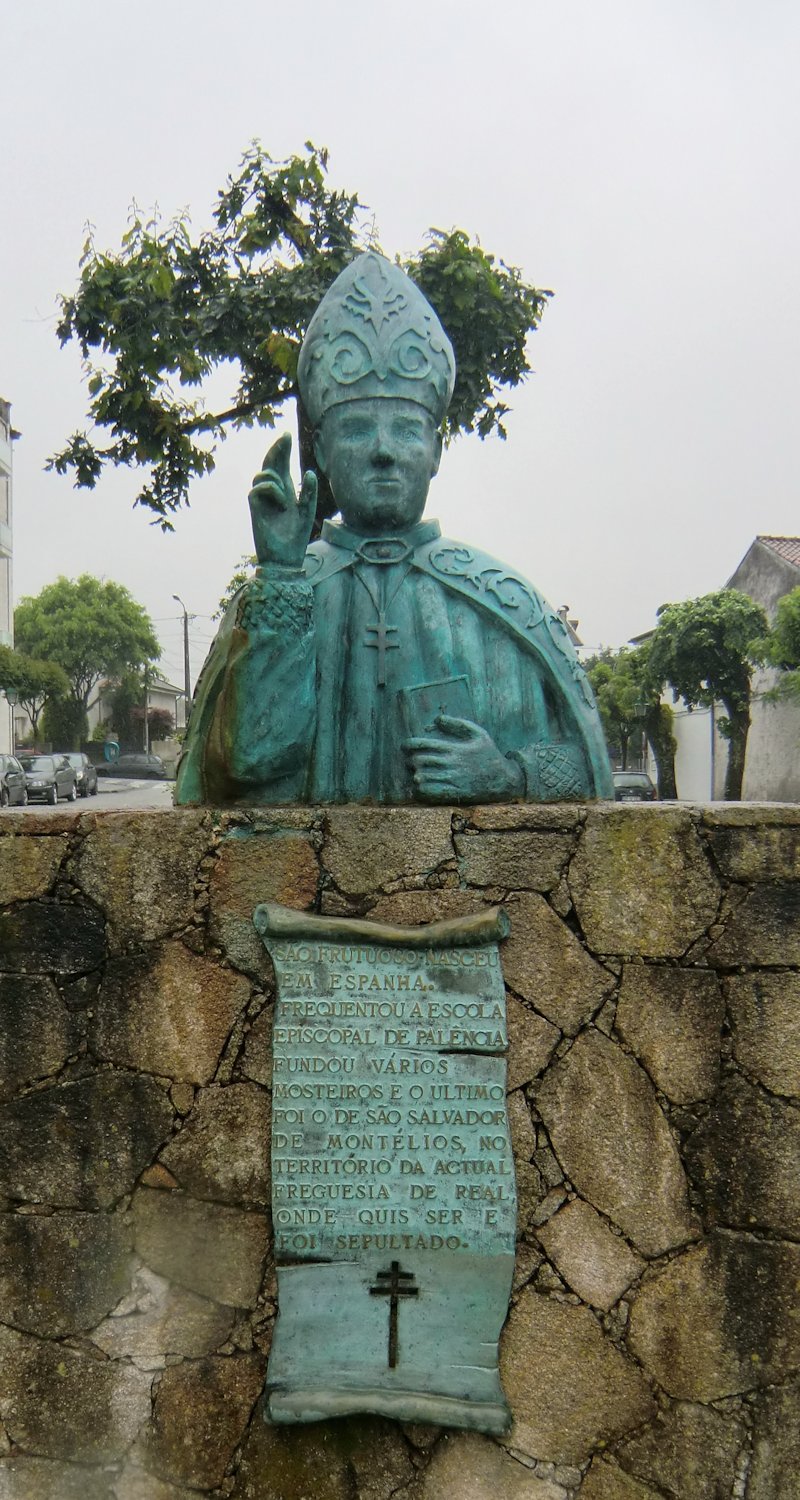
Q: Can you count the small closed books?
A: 1